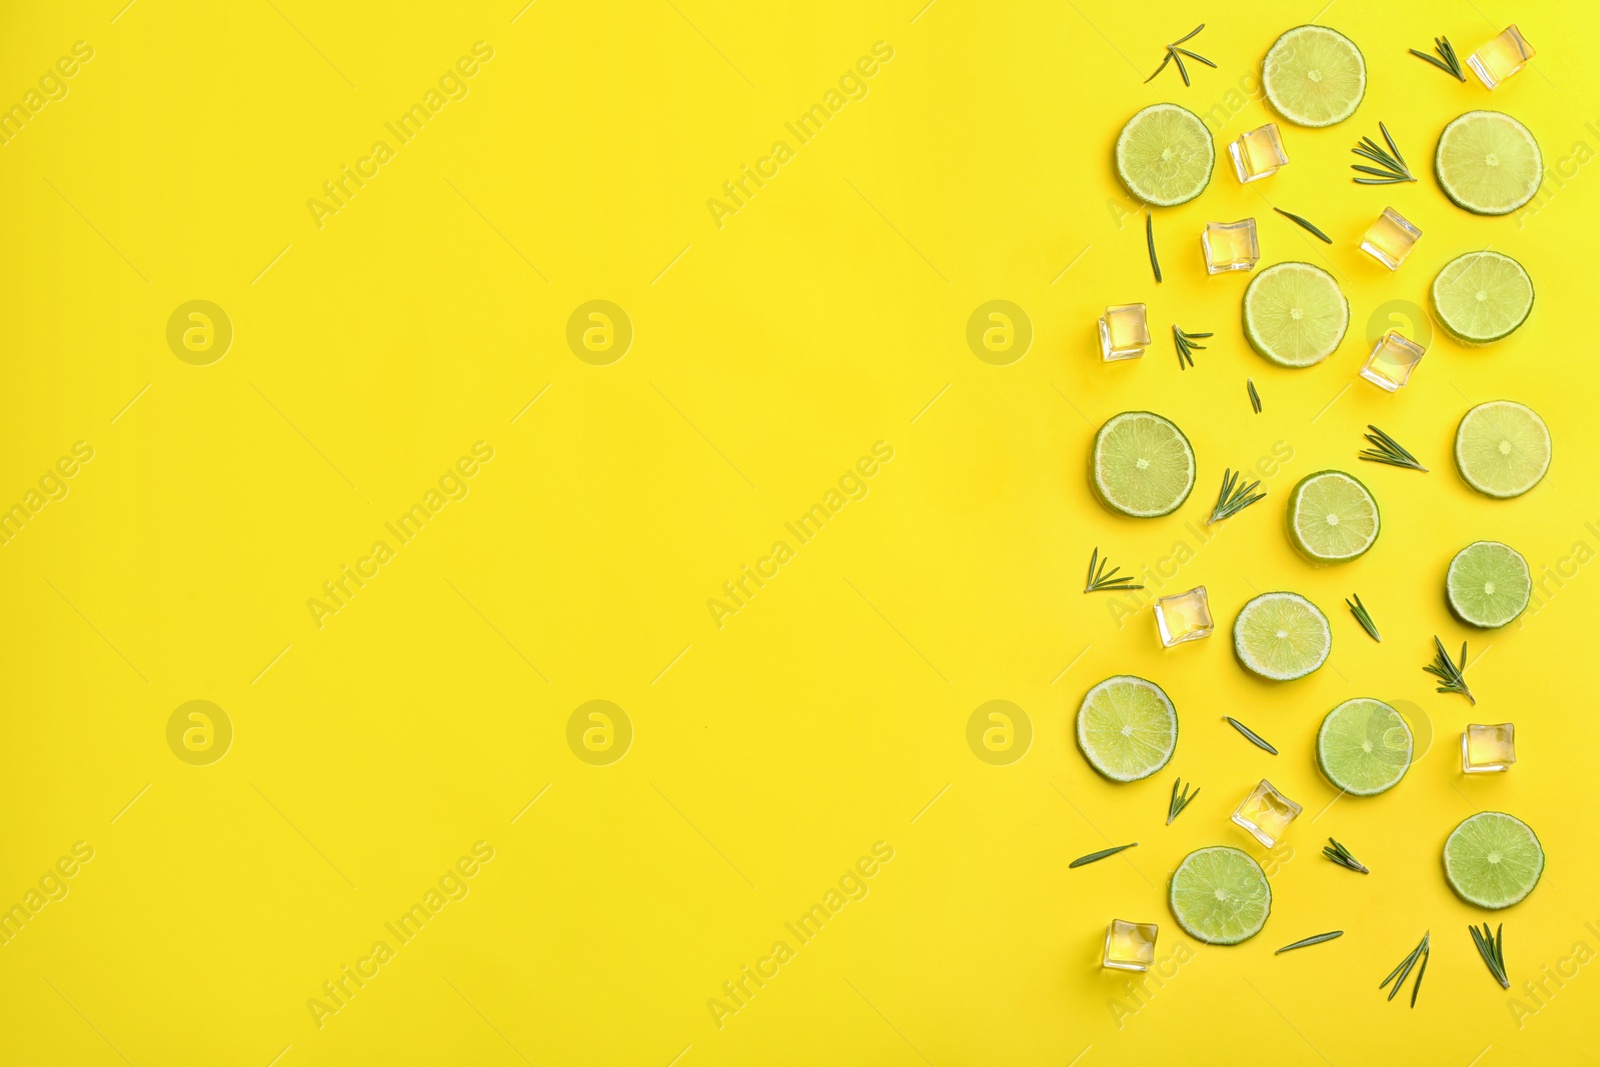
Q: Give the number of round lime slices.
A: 14